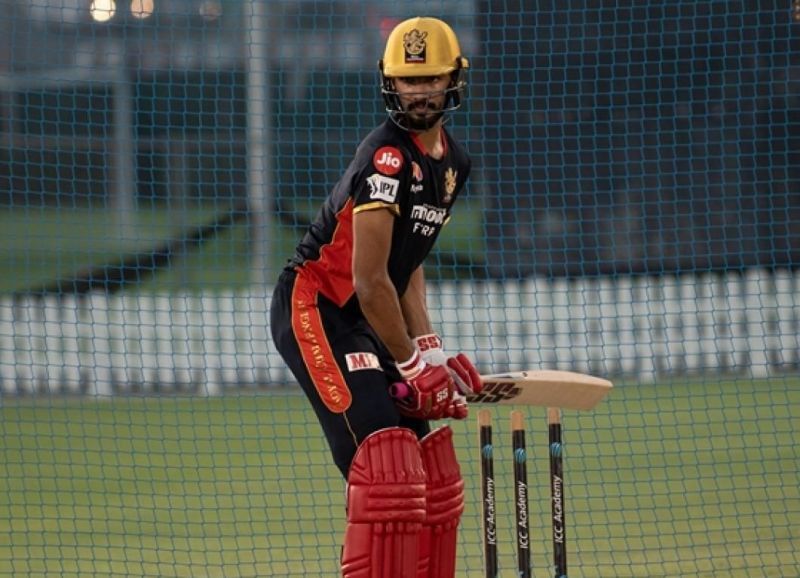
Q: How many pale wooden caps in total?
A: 3